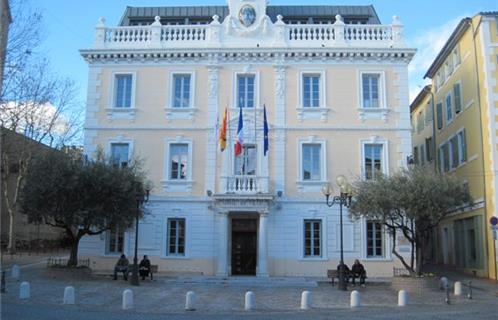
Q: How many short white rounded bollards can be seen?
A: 11